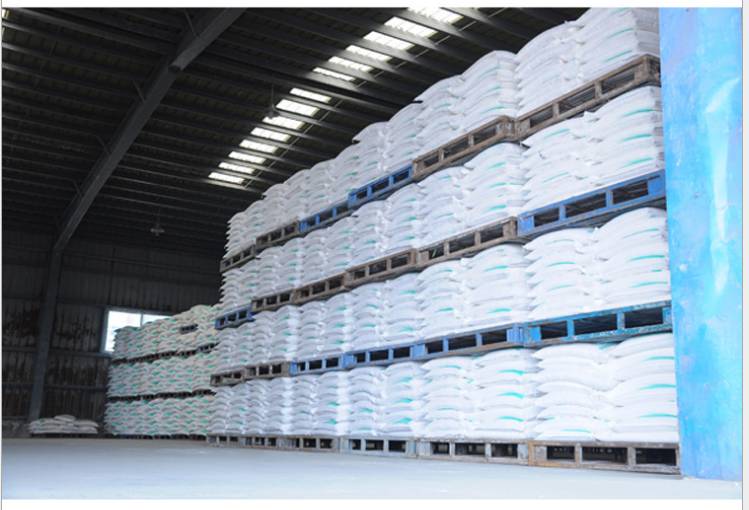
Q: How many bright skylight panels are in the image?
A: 14